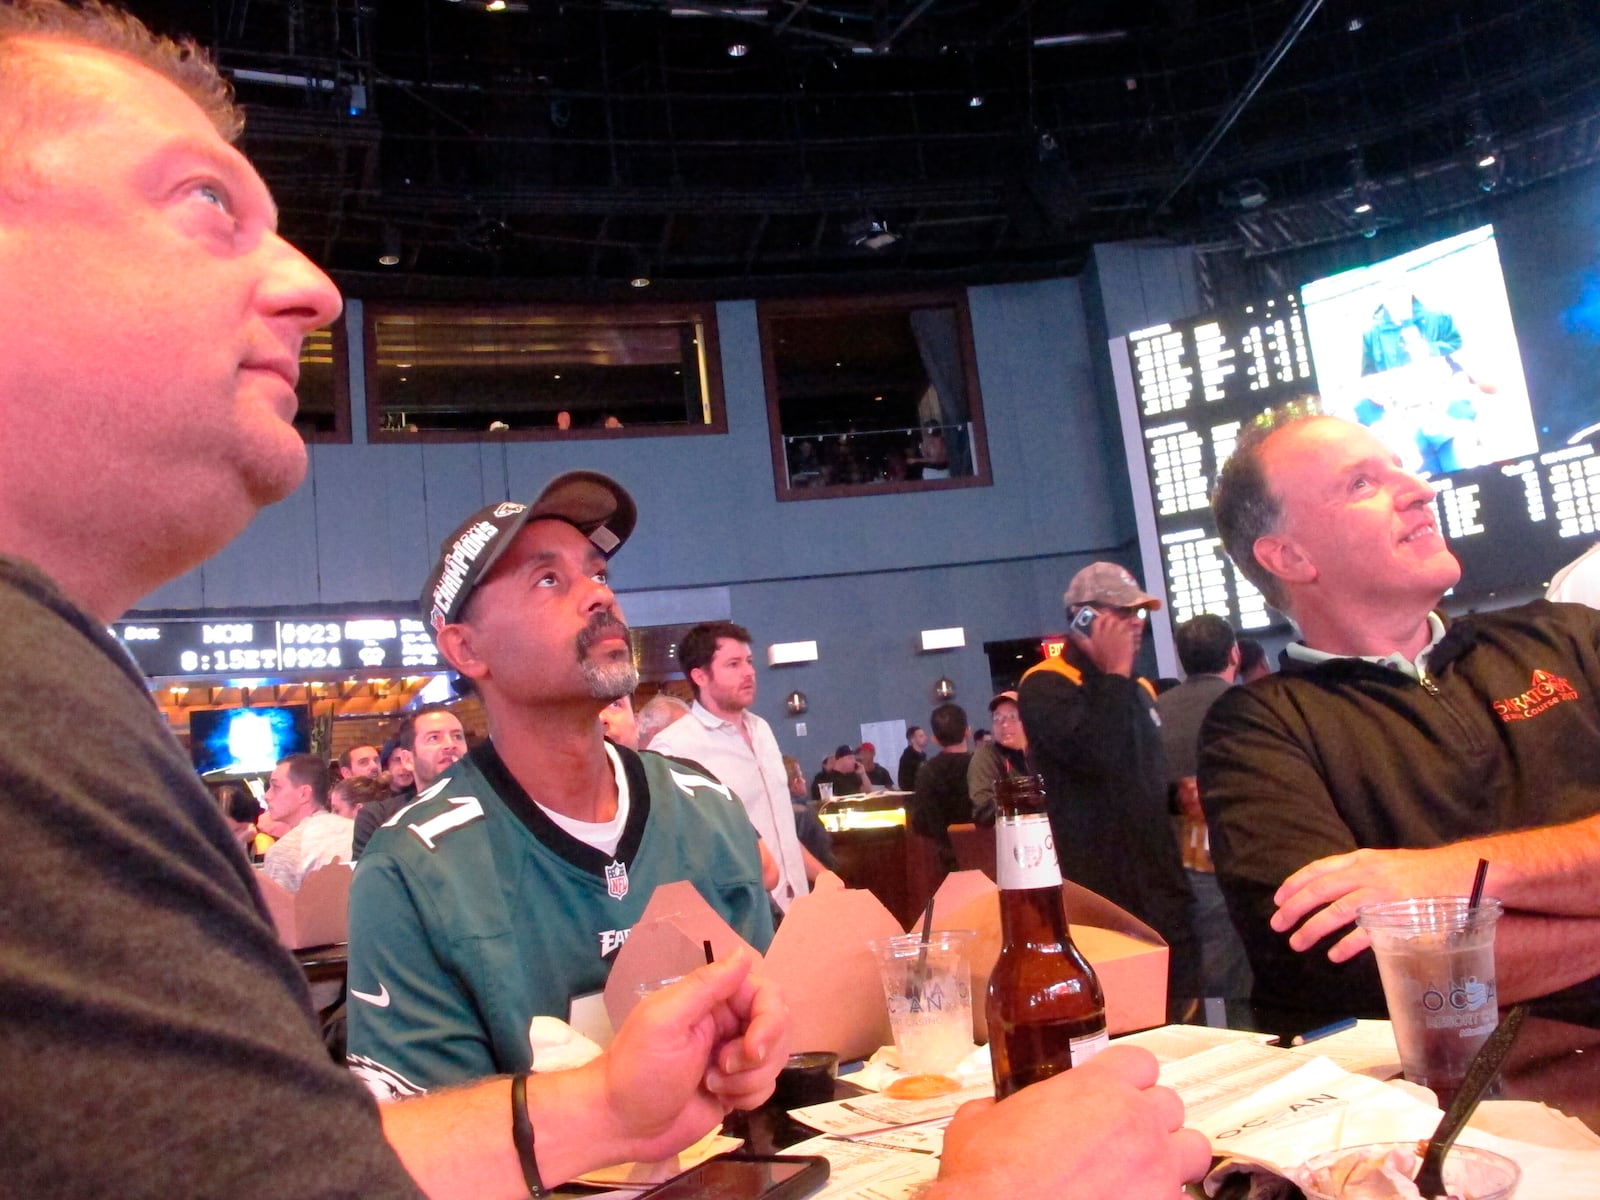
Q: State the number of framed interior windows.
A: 3